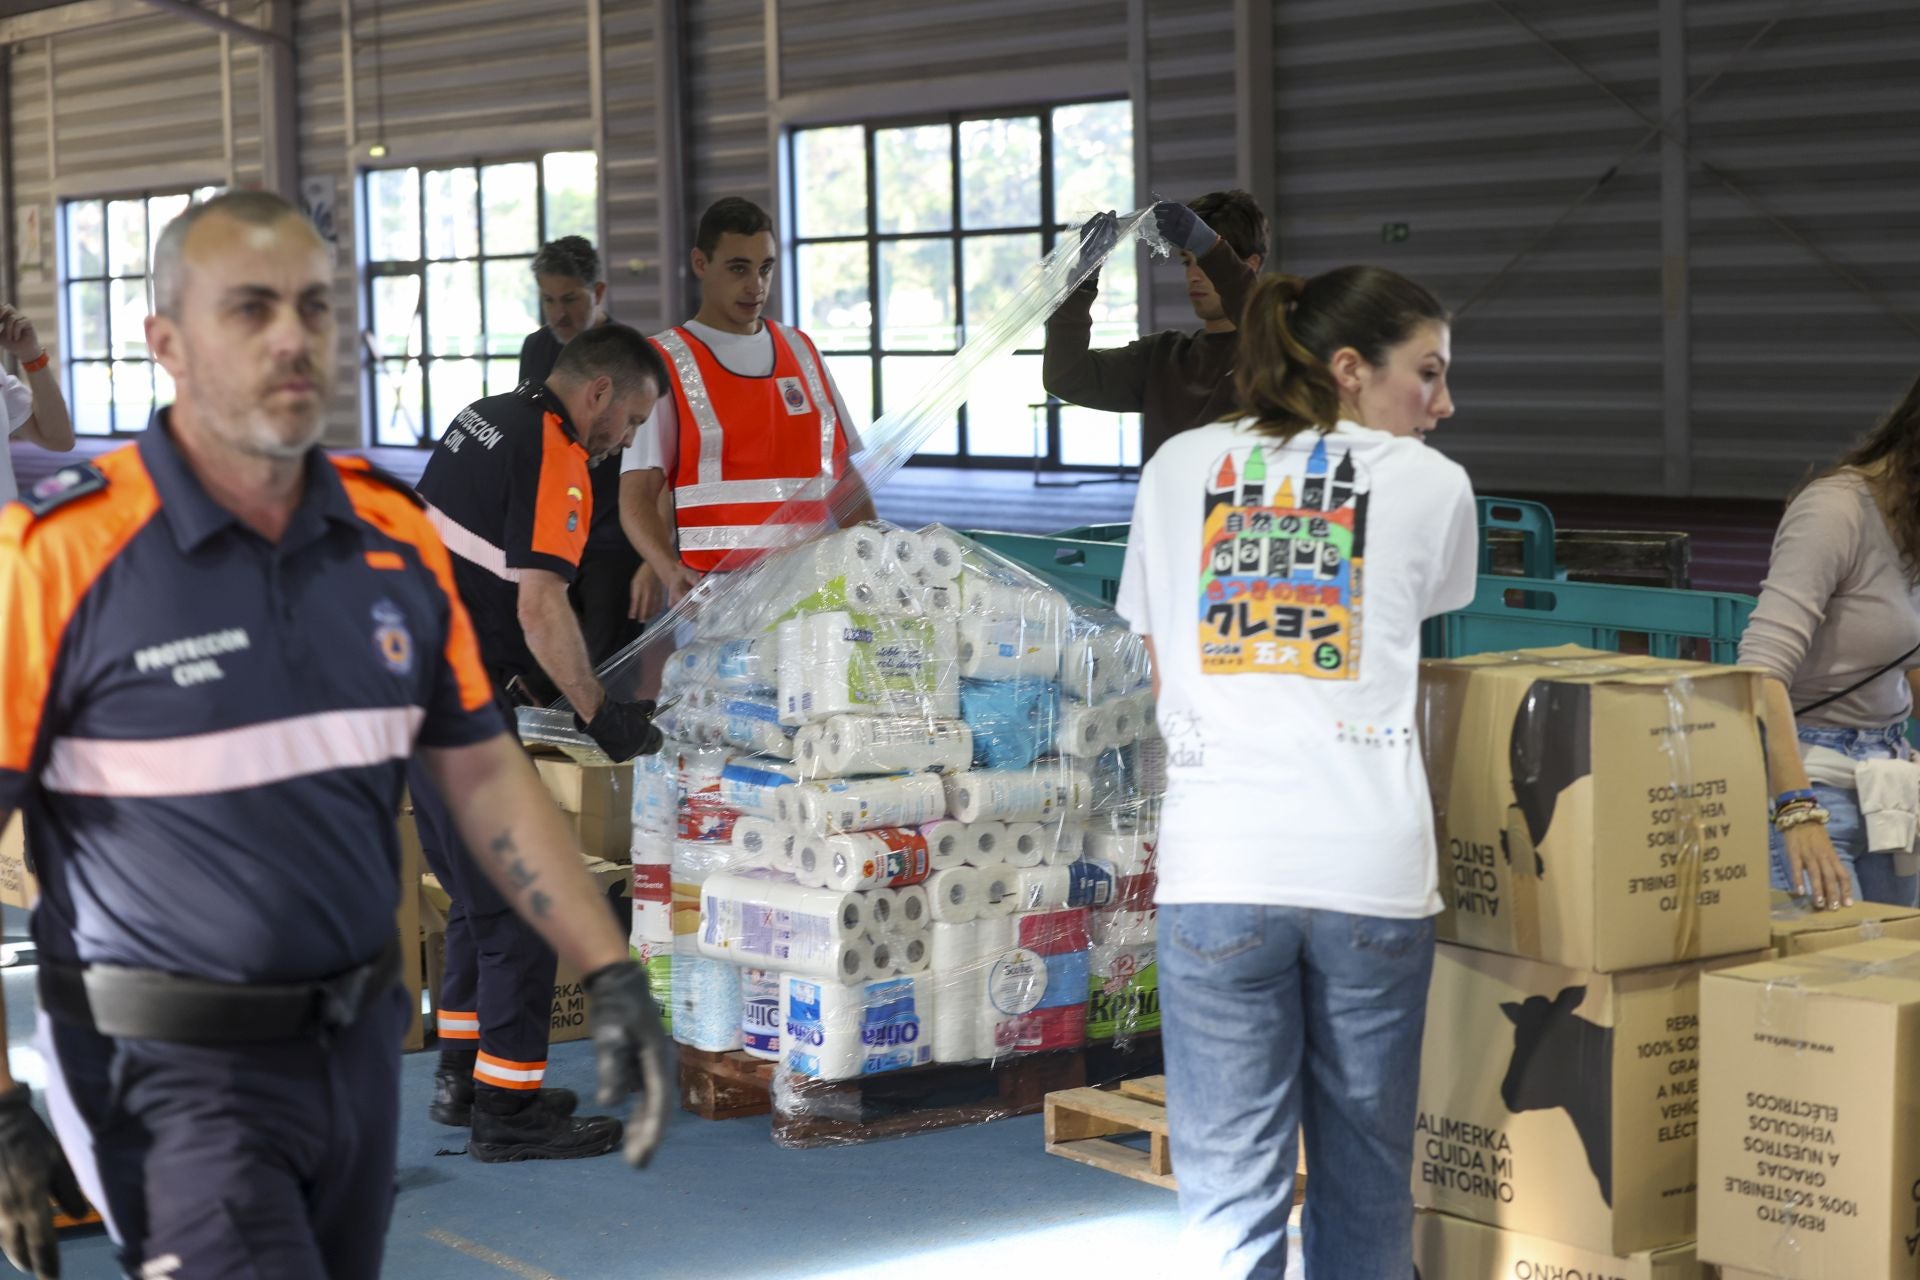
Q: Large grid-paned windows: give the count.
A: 3